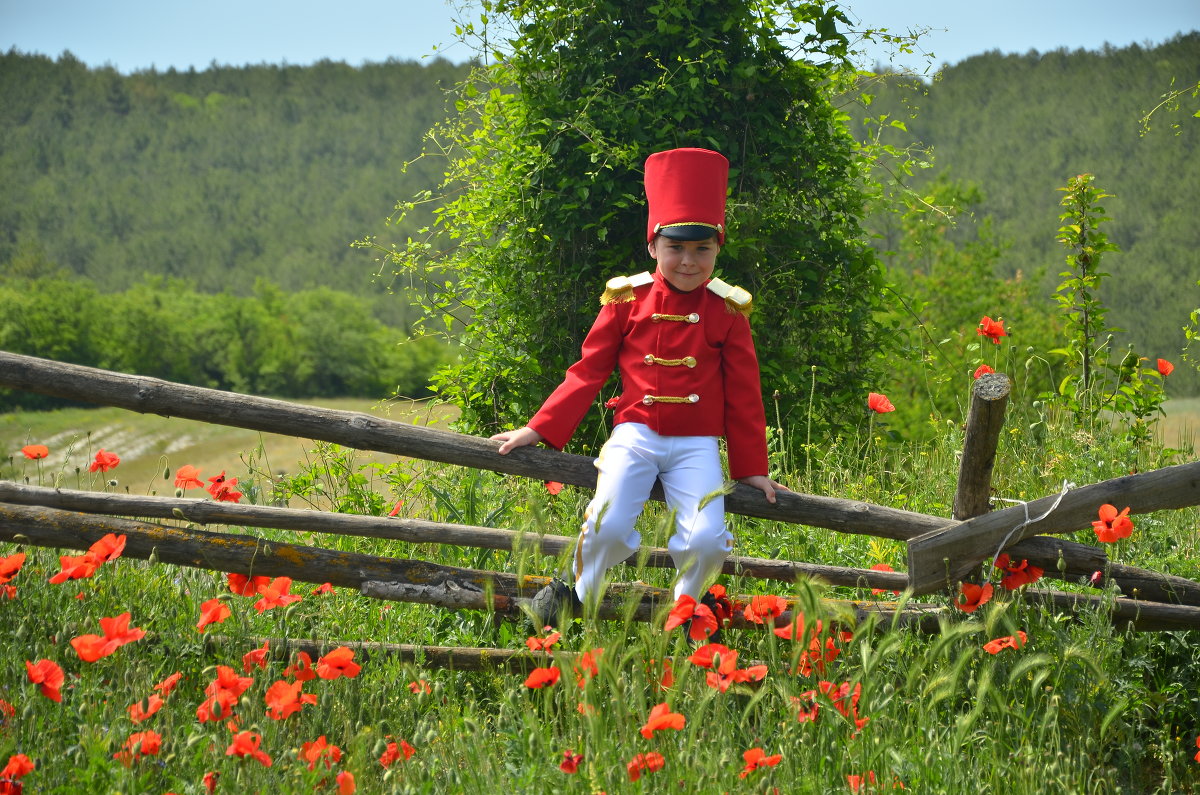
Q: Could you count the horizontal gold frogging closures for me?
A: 3